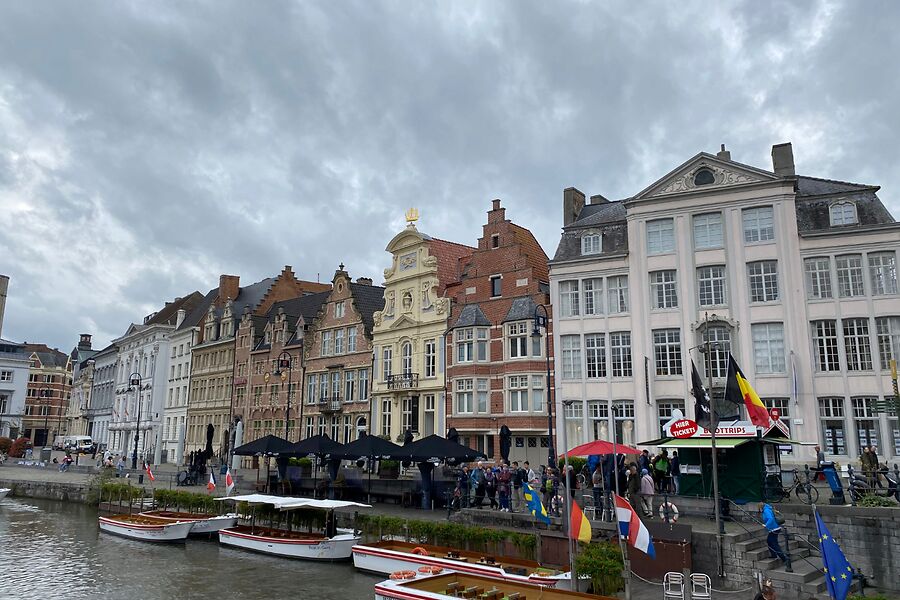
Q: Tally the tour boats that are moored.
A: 5